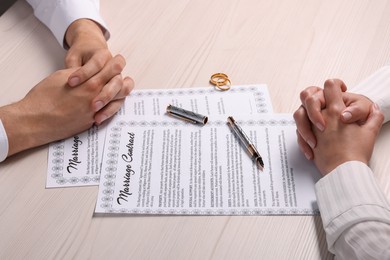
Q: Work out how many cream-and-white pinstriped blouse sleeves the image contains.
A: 2